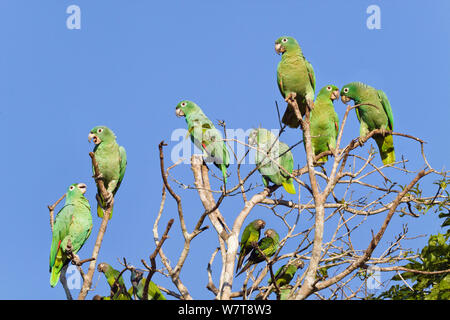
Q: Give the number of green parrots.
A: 12